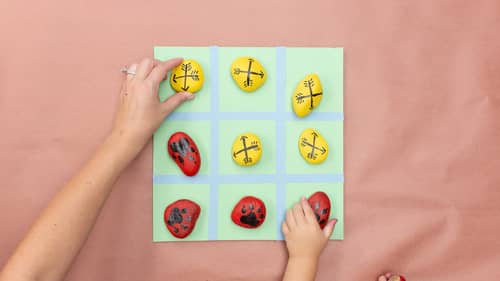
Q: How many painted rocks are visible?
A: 9